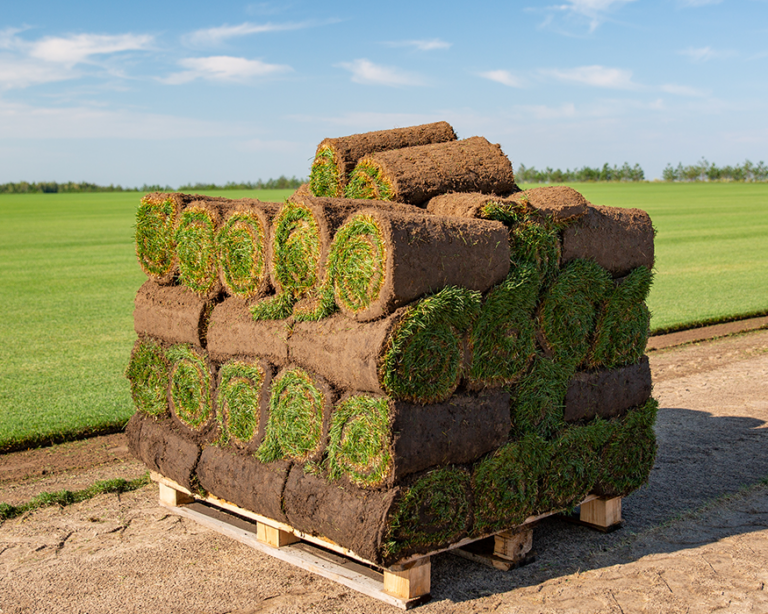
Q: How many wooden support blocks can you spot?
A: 5